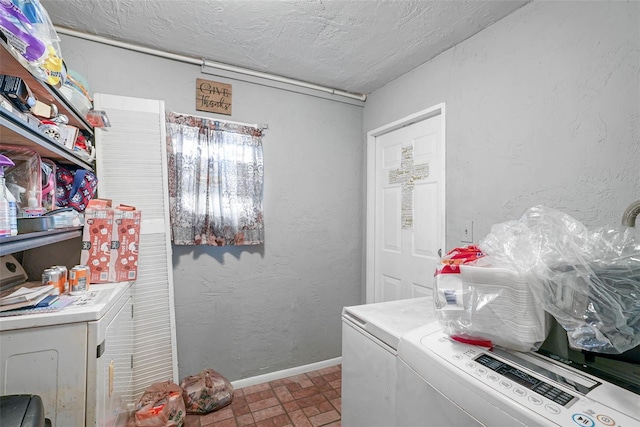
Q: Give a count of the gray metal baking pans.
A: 1